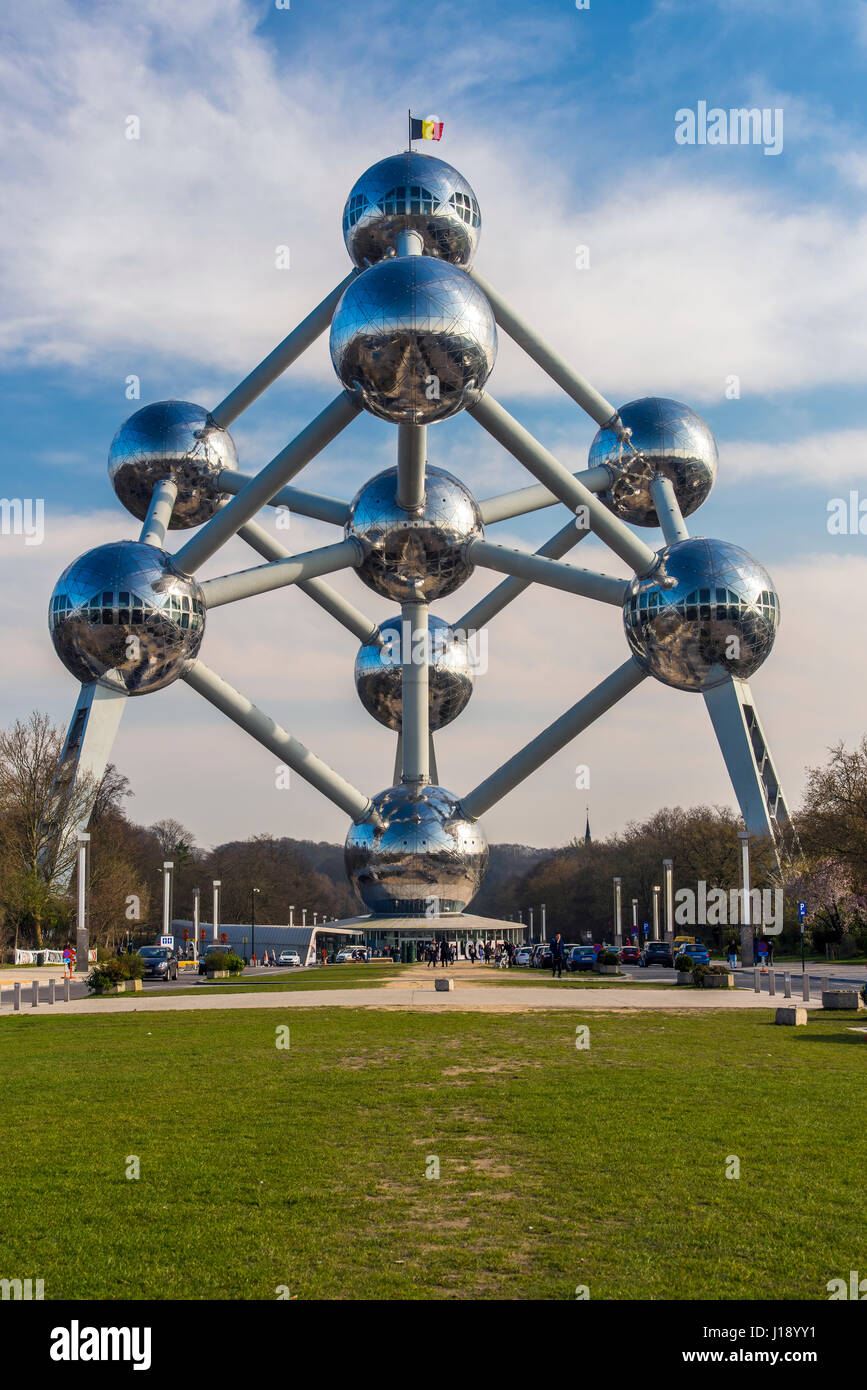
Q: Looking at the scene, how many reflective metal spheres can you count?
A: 9